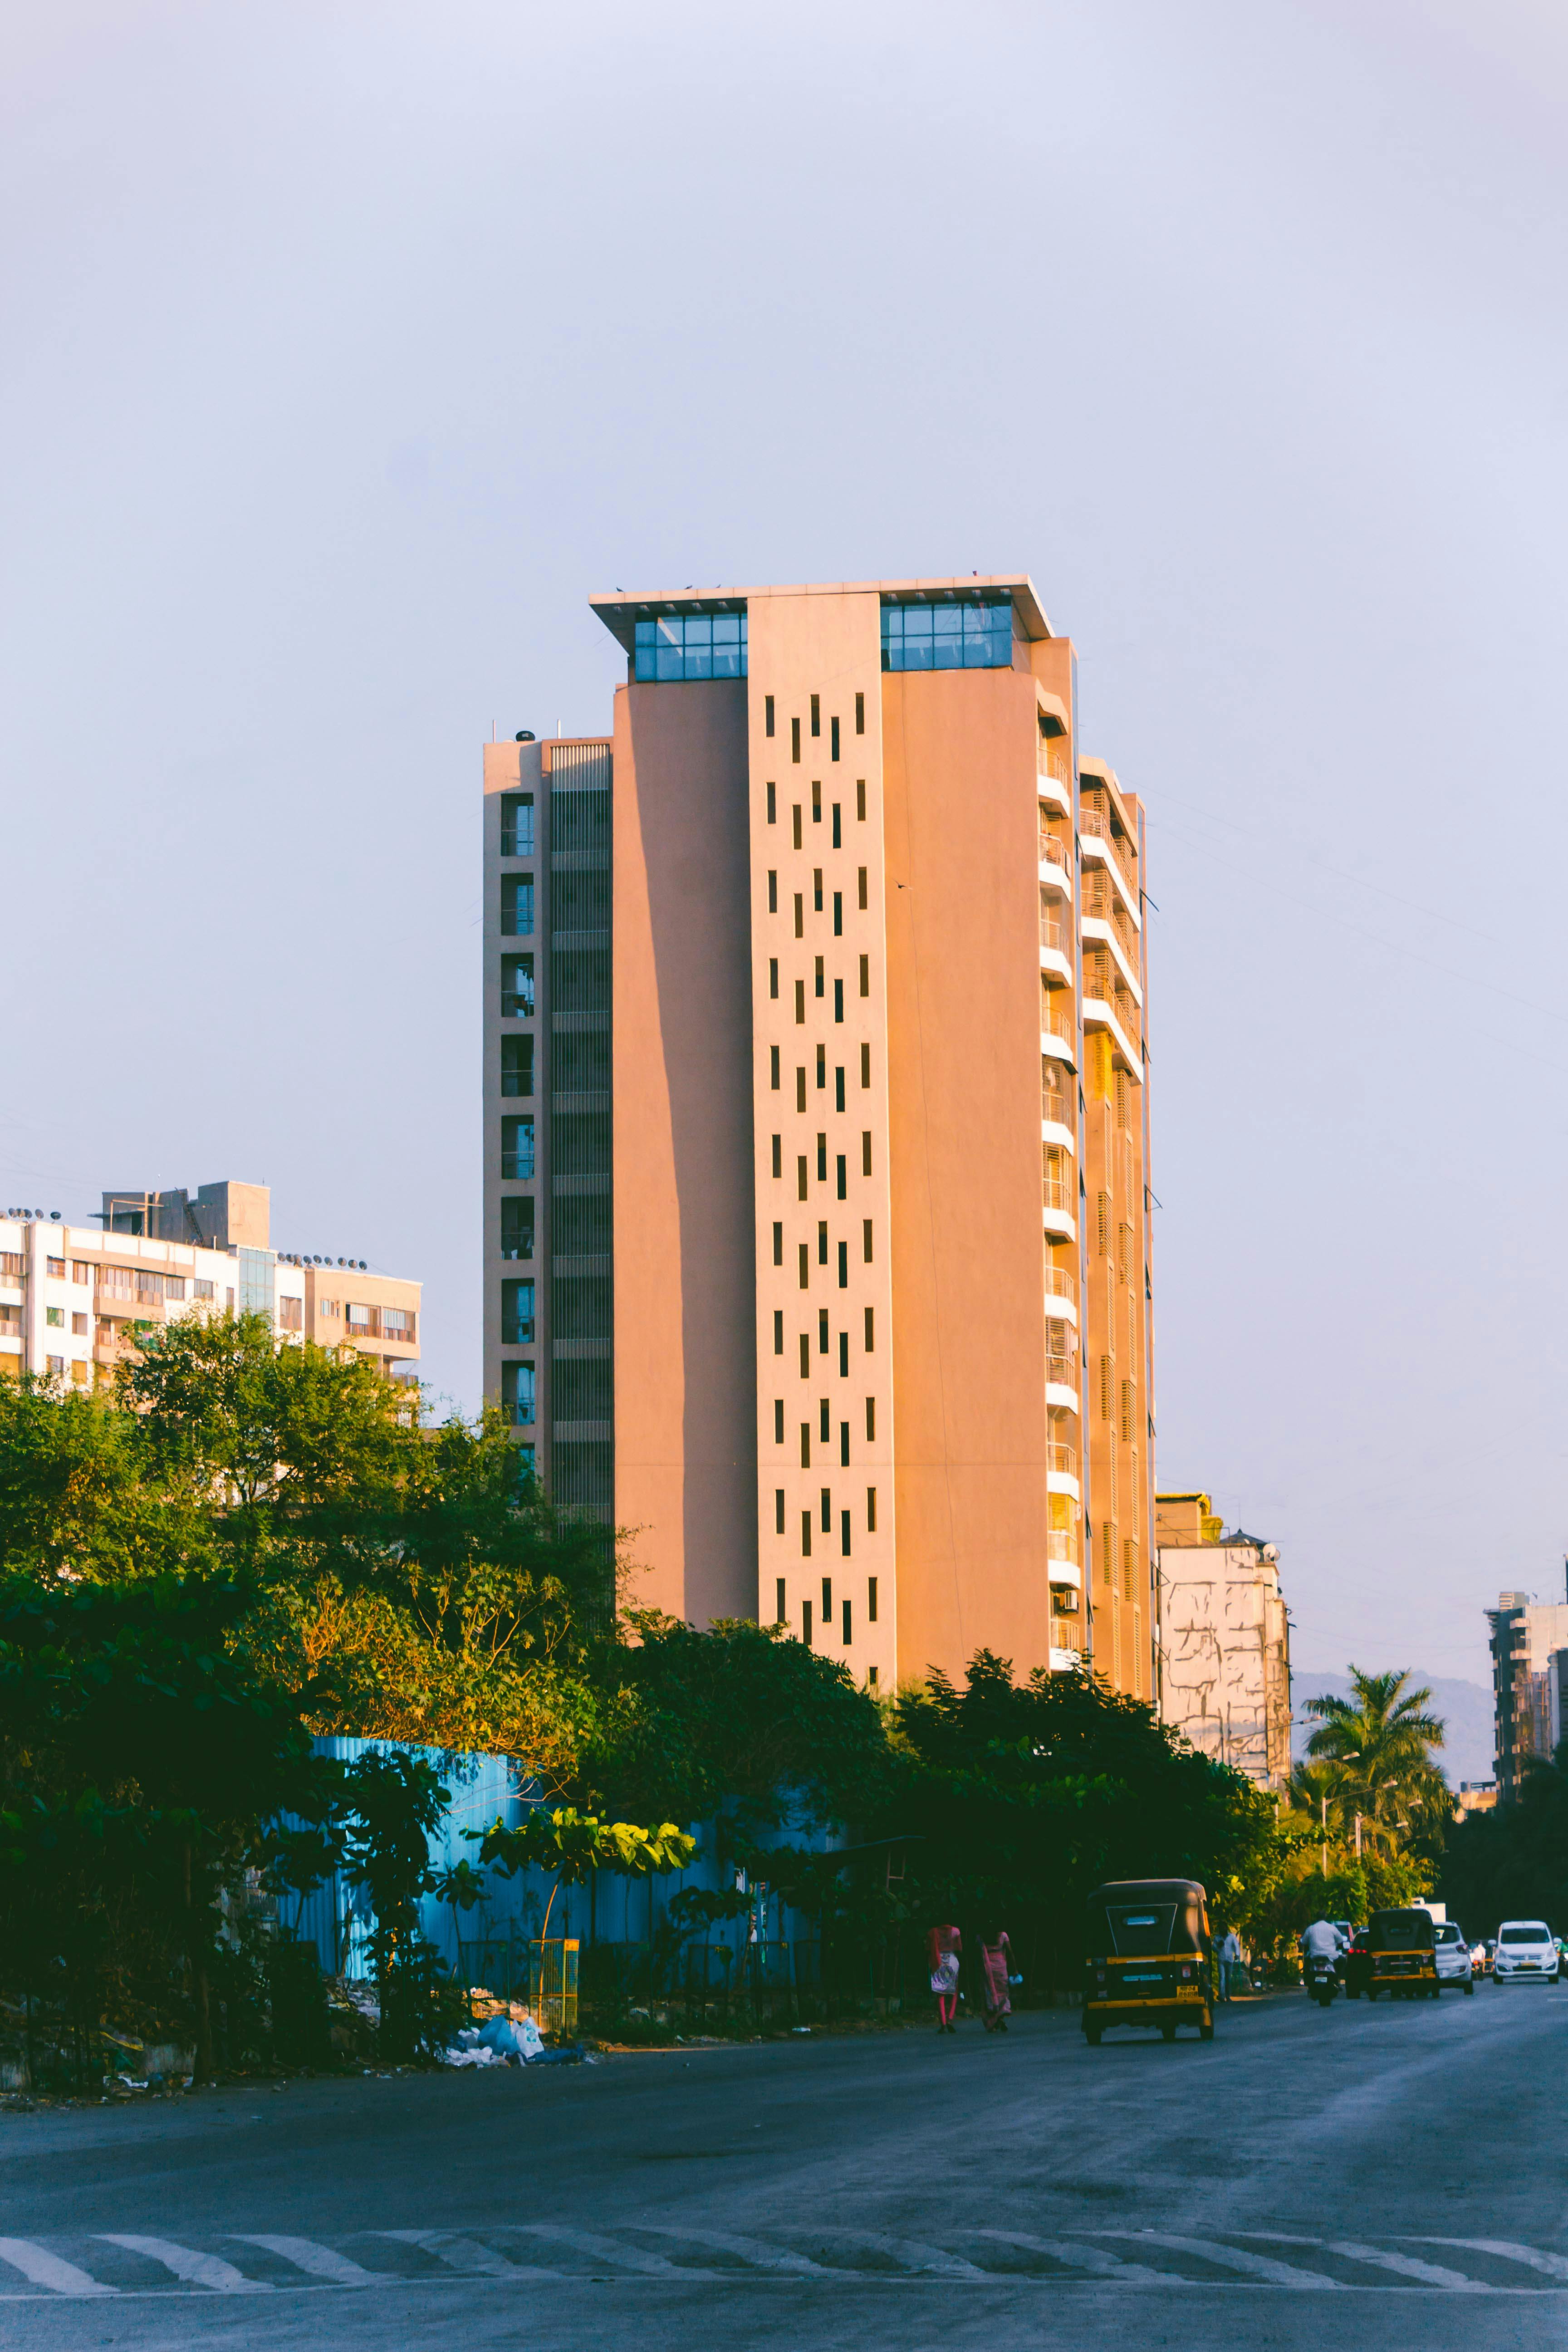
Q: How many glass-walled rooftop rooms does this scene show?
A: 2